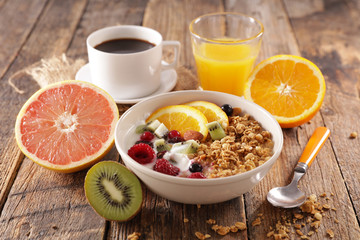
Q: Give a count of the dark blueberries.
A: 2